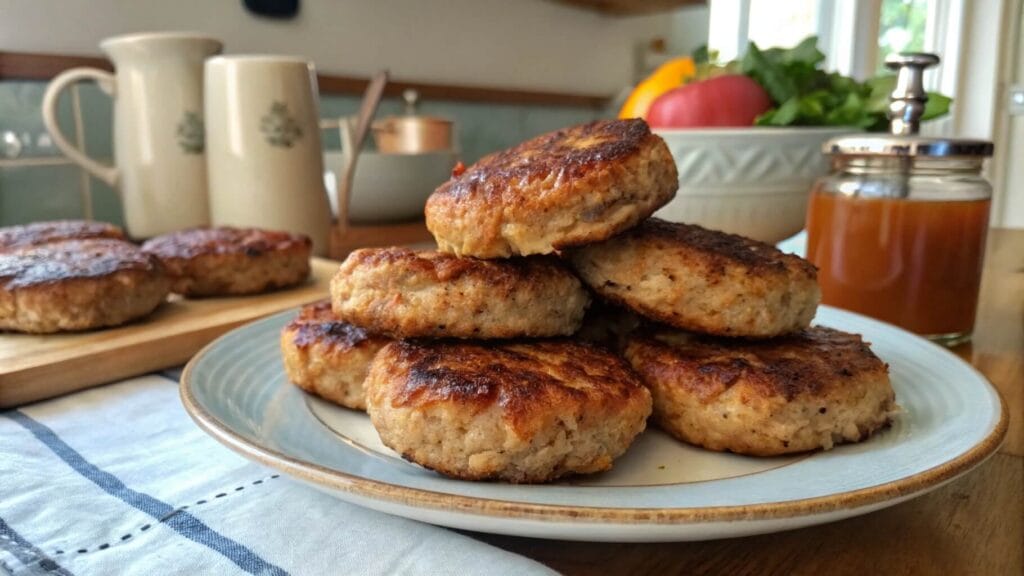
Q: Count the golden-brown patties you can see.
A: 9